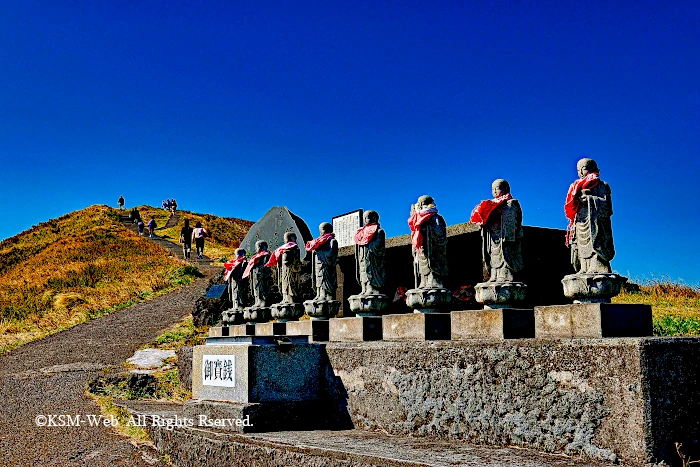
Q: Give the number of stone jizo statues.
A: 8